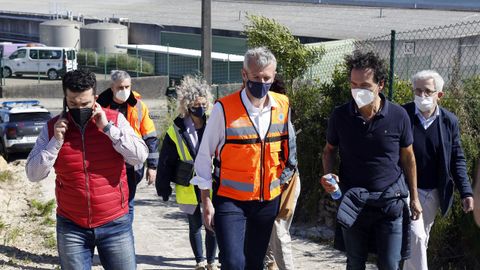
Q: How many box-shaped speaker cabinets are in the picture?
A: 0